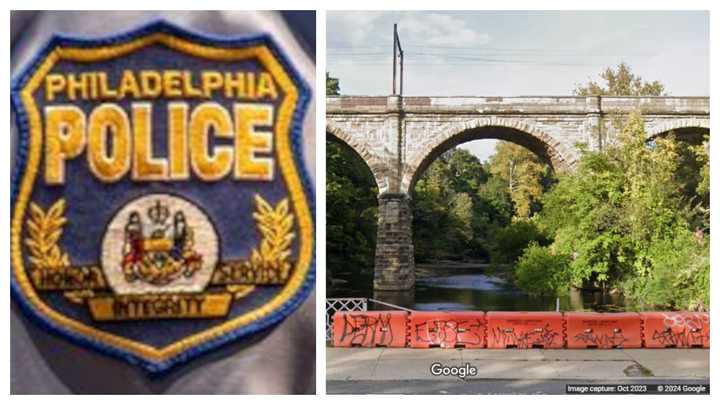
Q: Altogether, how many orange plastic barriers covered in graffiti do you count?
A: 5